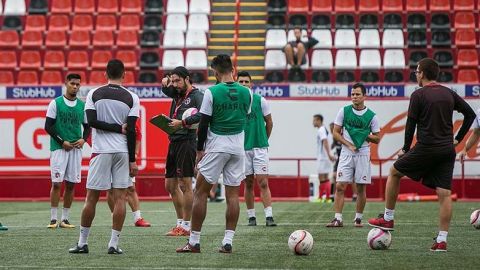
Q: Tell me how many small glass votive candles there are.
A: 0